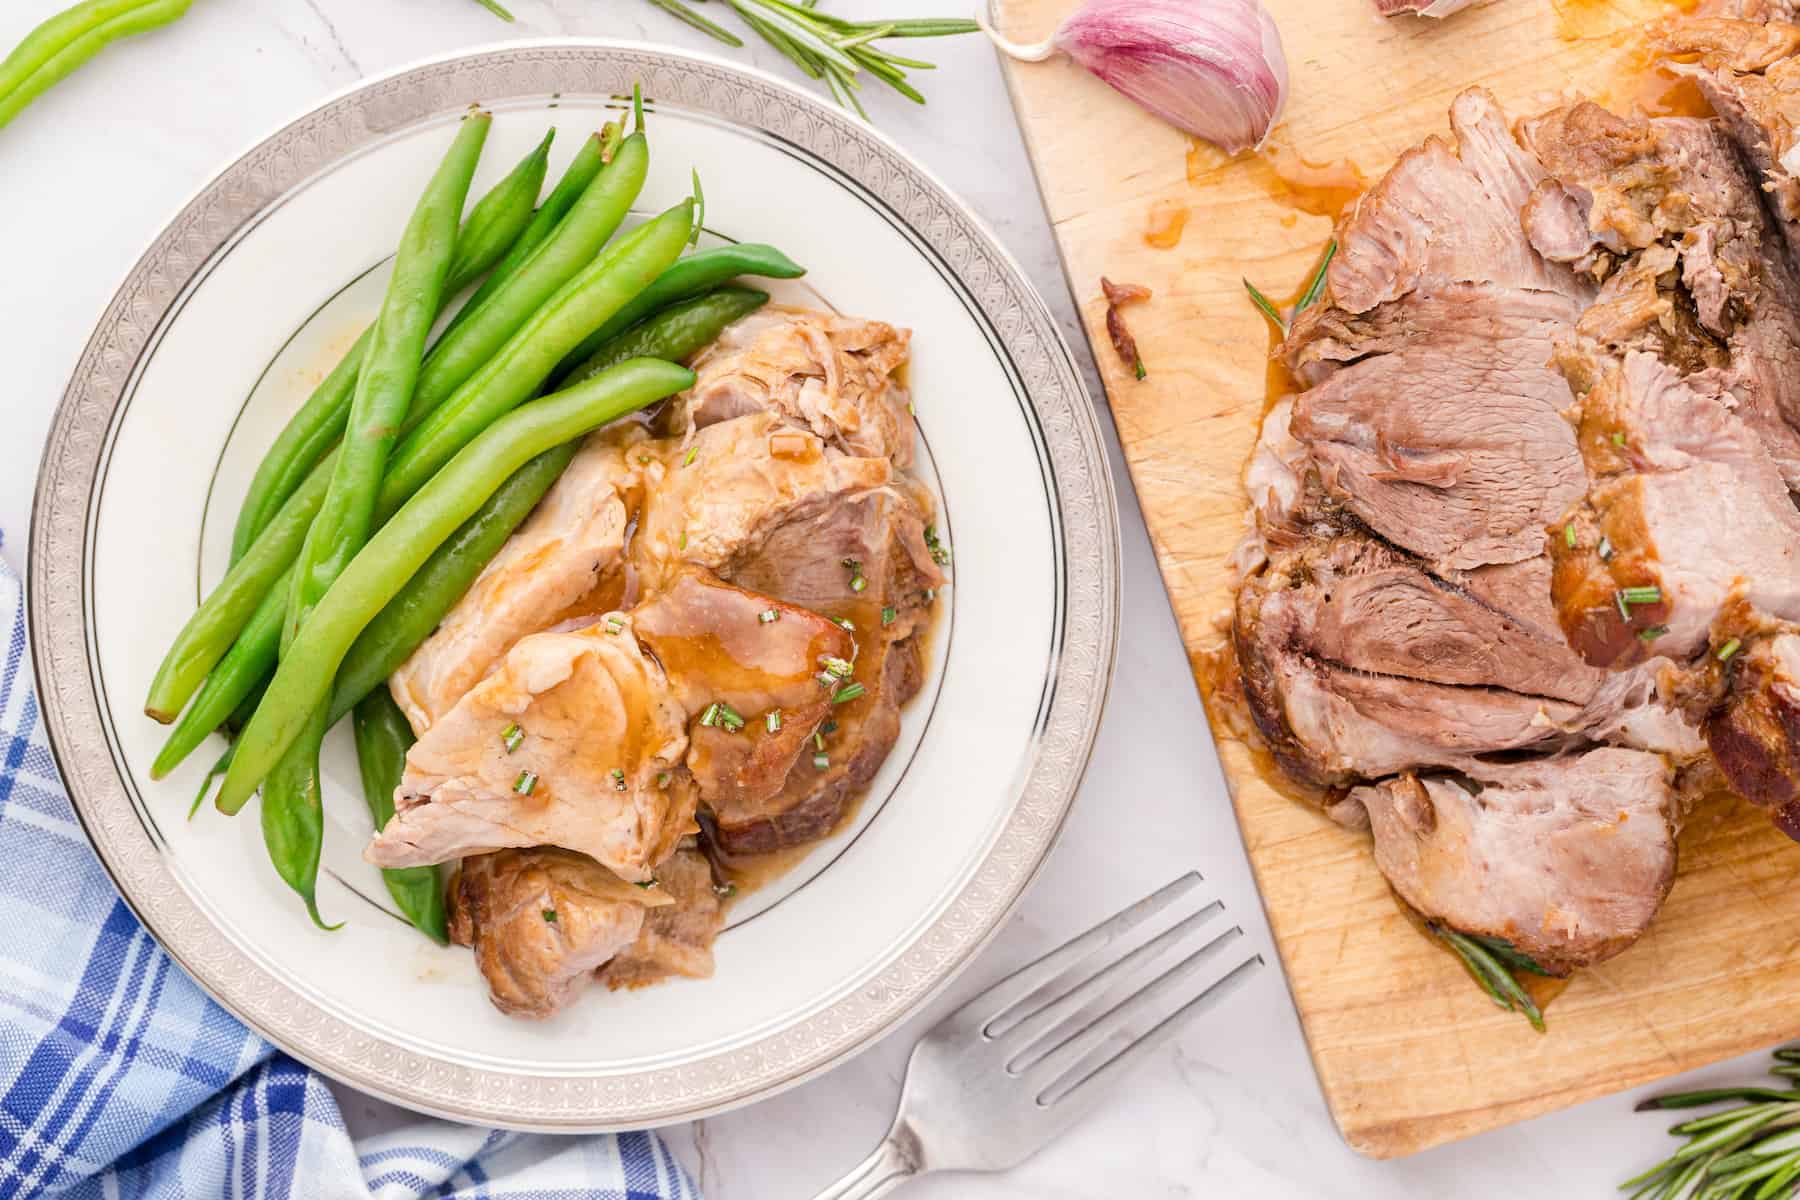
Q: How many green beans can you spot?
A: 10